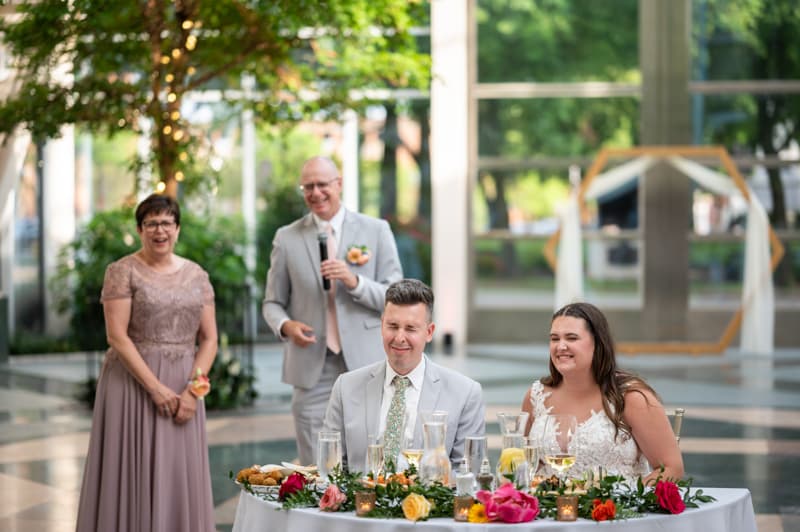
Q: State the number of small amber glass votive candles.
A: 3